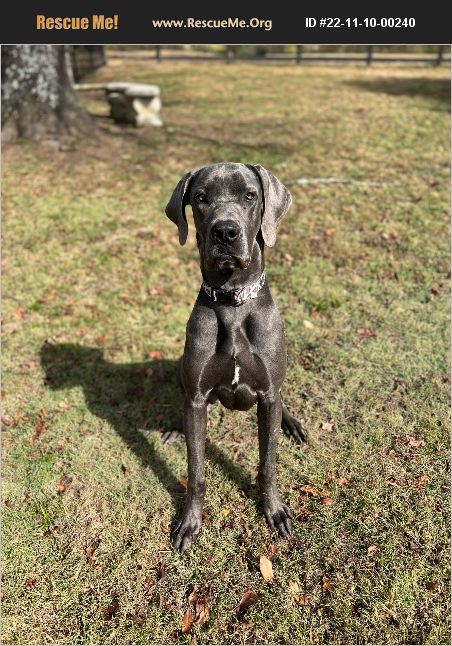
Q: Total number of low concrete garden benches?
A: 1